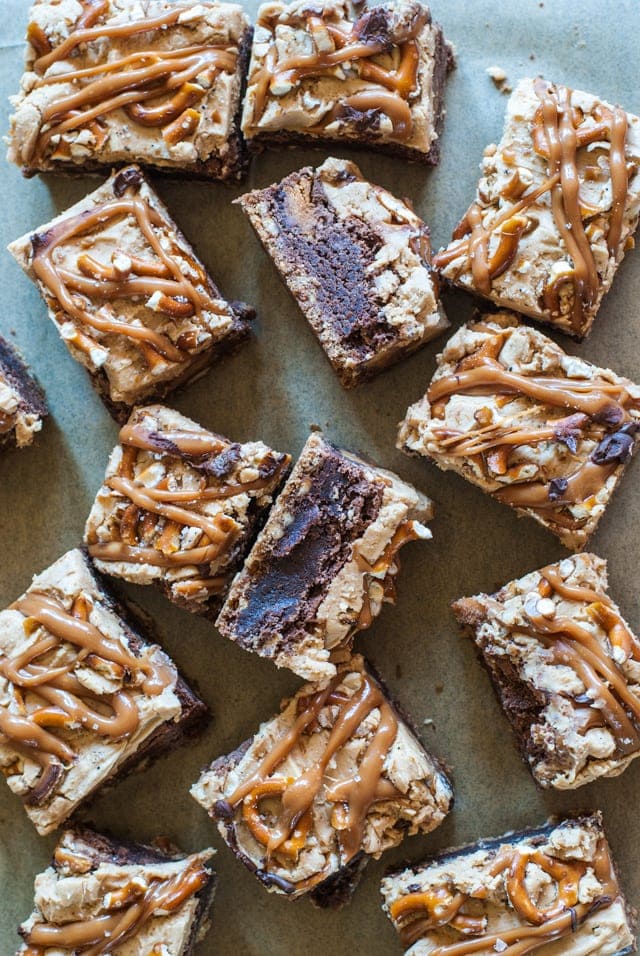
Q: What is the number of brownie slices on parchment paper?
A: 14